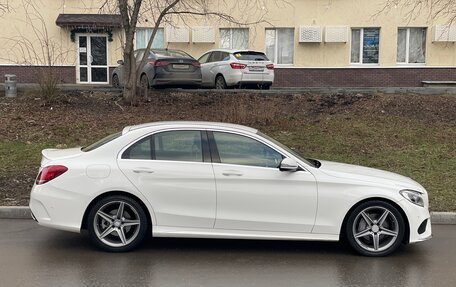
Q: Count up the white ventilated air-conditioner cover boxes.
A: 5